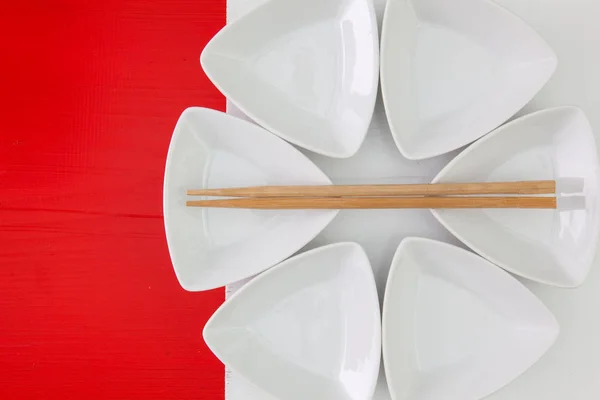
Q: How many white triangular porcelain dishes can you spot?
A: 6